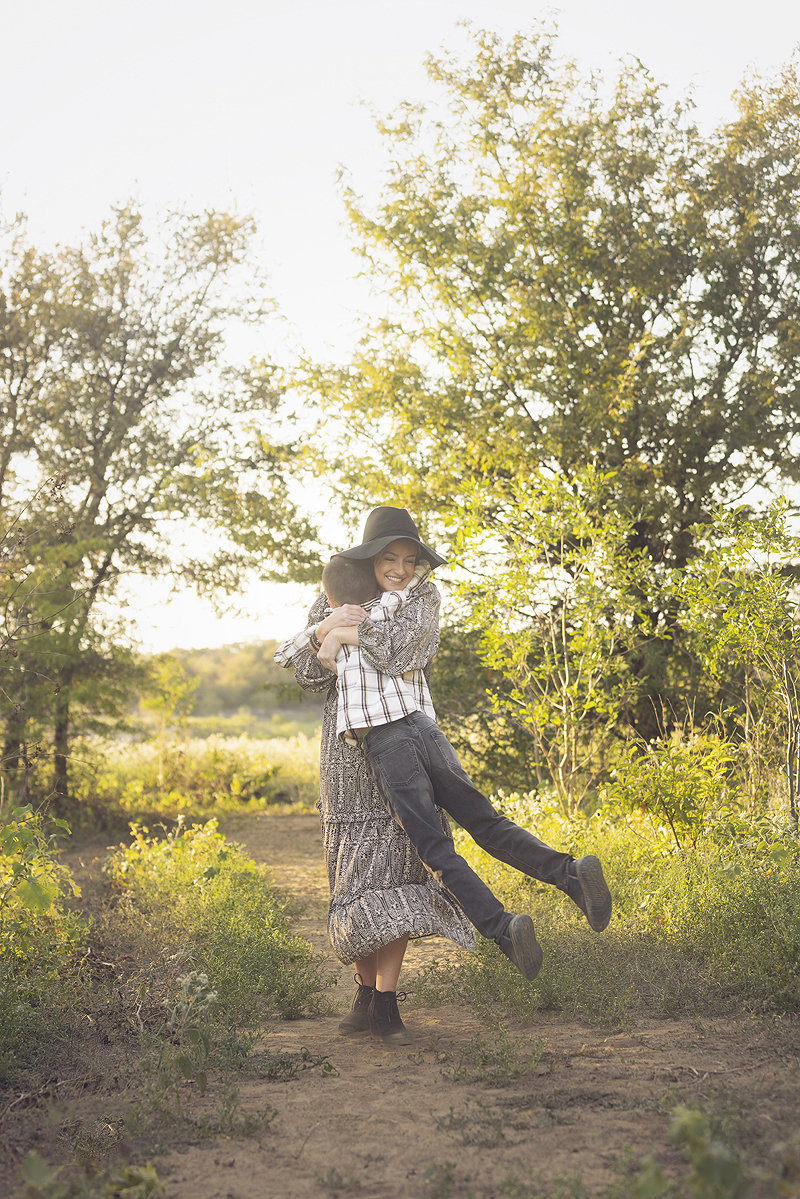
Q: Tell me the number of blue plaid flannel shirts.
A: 0